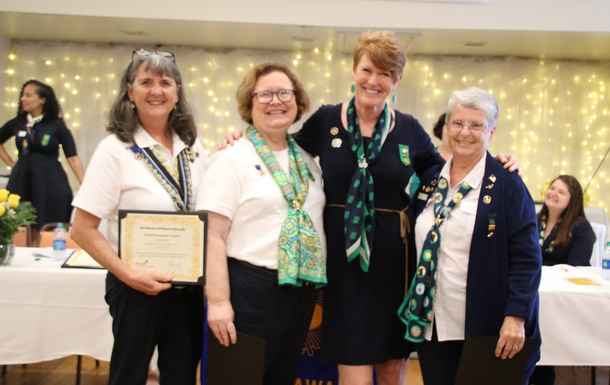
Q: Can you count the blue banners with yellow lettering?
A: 1